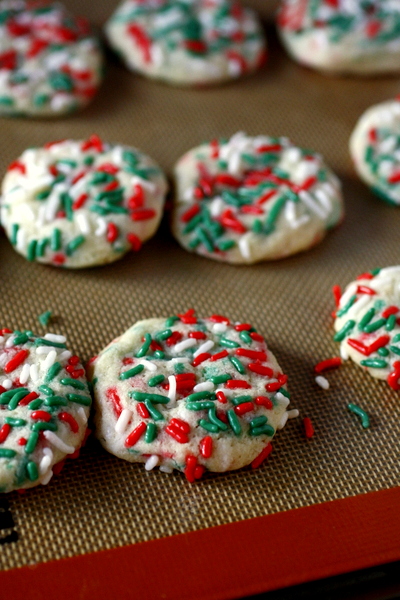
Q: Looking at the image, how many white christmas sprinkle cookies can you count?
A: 9